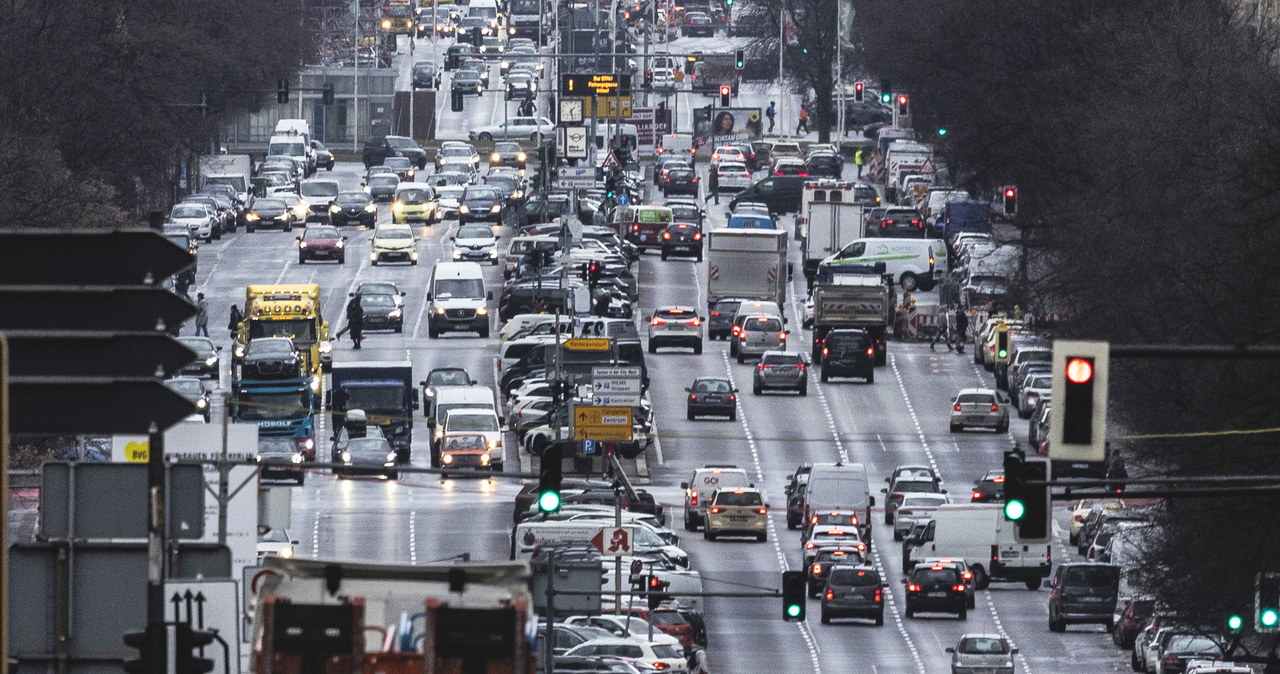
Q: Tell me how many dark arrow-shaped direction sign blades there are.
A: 4